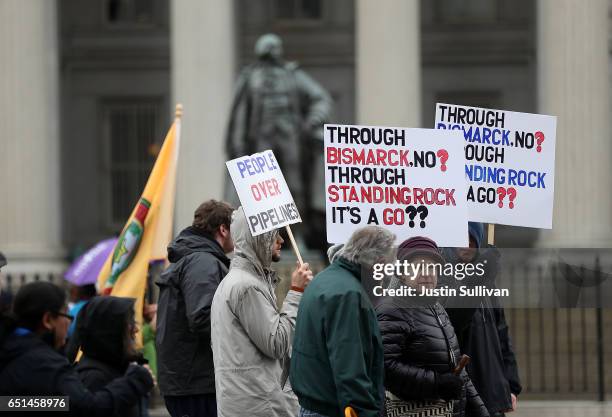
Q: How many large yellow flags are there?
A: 1